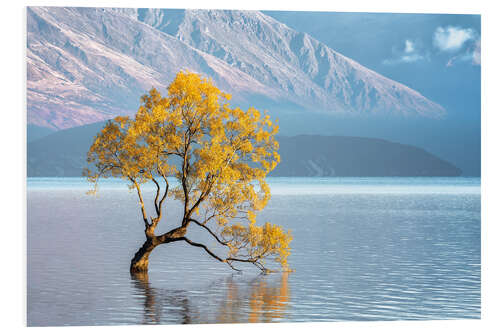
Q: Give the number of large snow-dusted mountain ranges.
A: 1